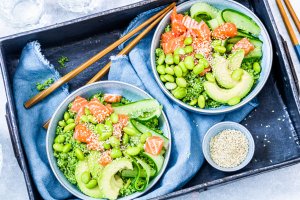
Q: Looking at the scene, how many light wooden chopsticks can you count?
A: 4